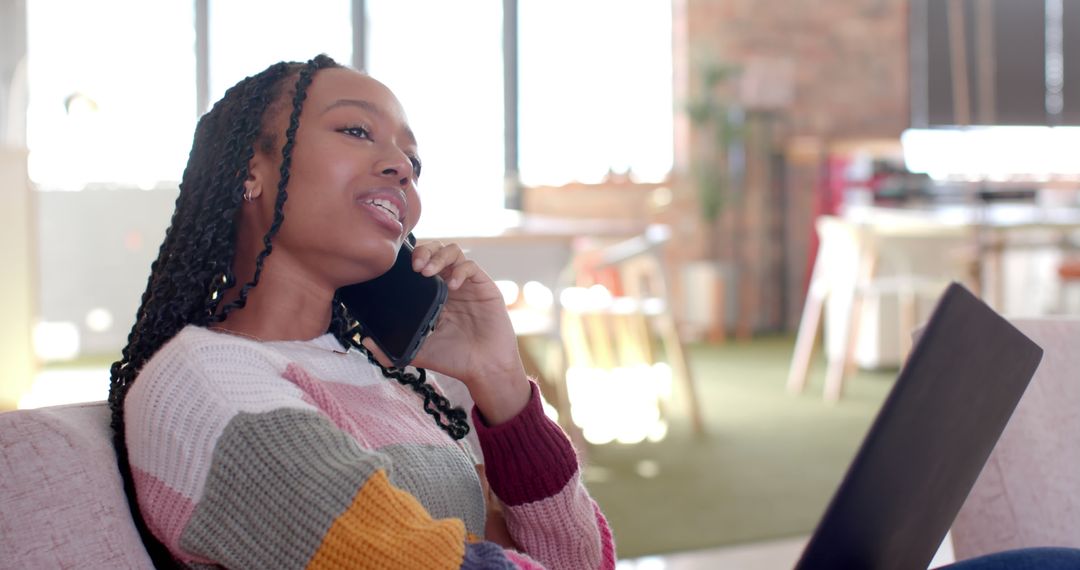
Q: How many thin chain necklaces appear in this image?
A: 1